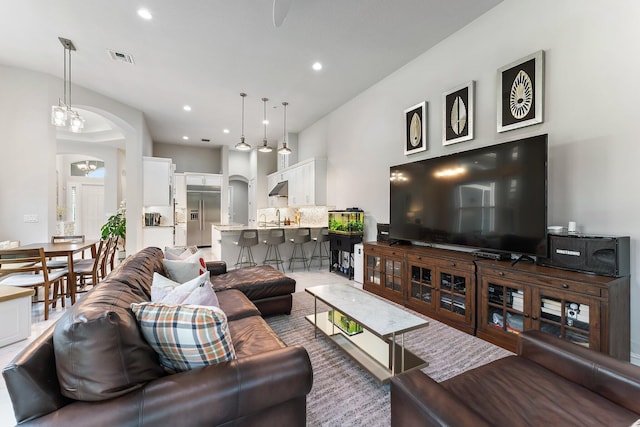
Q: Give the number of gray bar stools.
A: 4